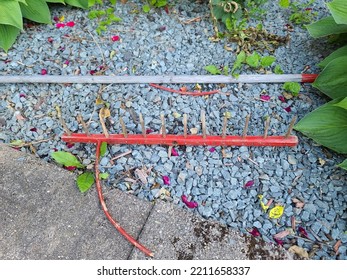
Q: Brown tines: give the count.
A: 12